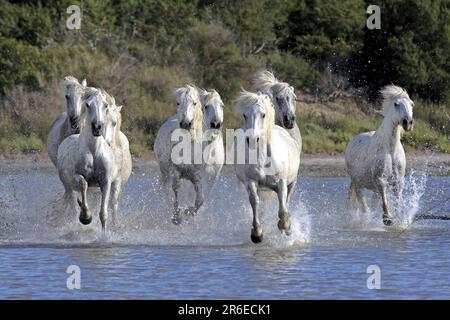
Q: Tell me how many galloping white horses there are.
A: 8